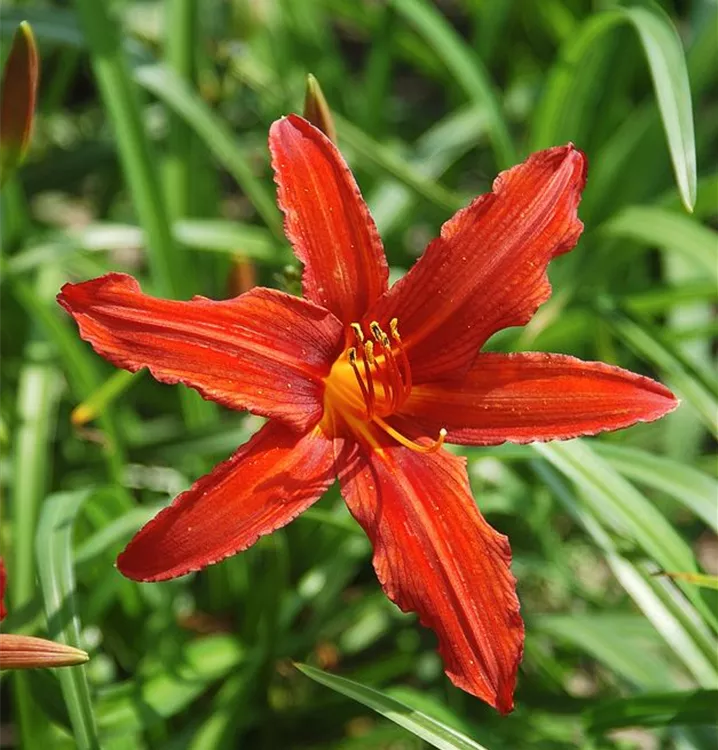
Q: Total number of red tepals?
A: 6